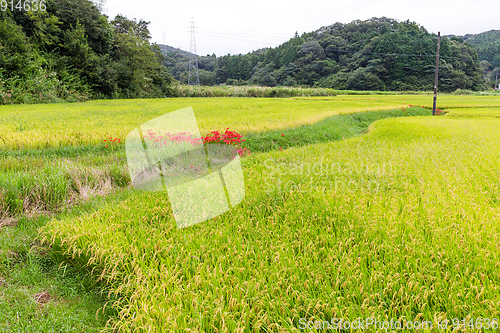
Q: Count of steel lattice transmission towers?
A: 2